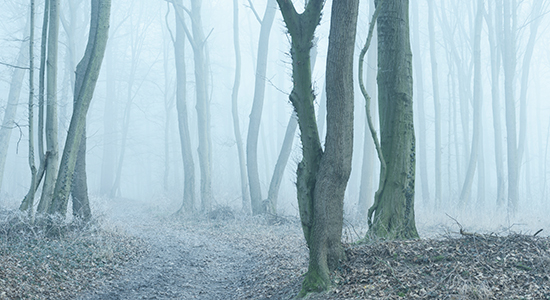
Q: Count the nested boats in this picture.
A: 0